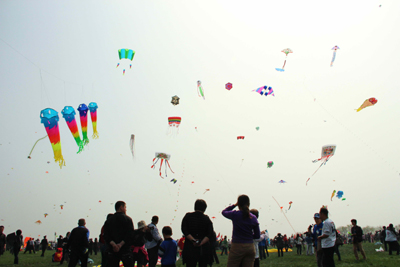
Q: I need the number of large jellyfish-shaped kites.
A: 4